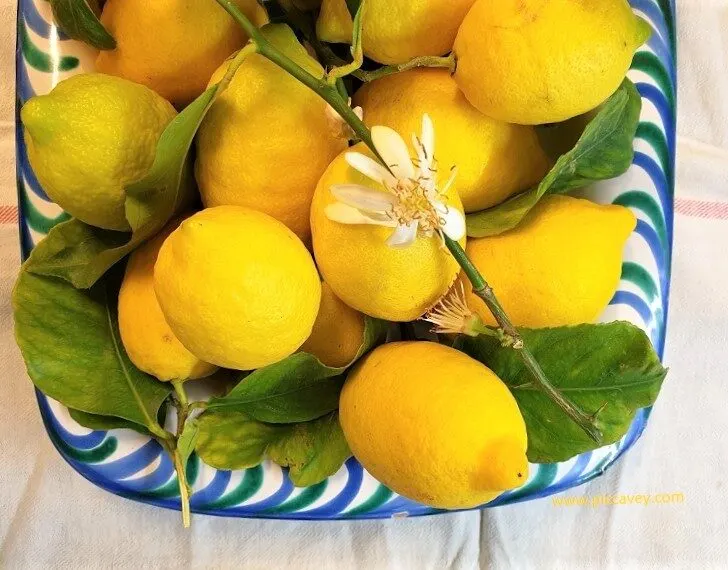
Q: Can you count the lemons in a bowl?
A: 13